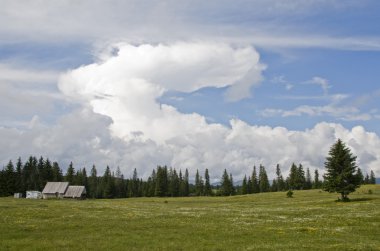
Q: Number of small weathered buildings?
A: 2